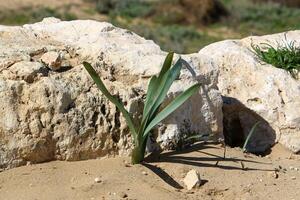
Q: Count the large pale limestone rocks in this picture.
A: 2